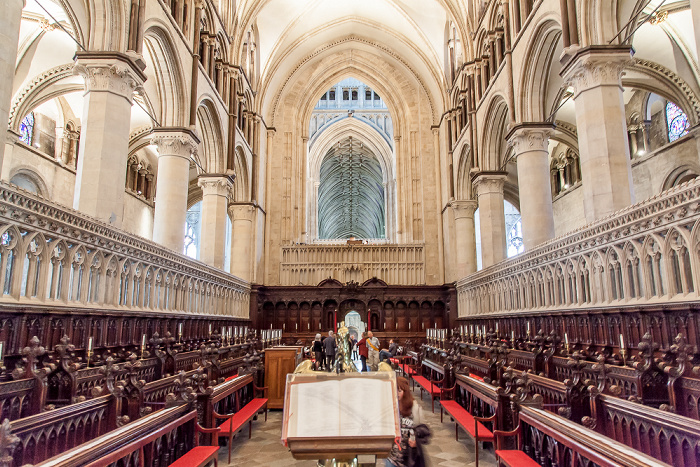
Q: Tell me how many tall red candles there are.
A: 2